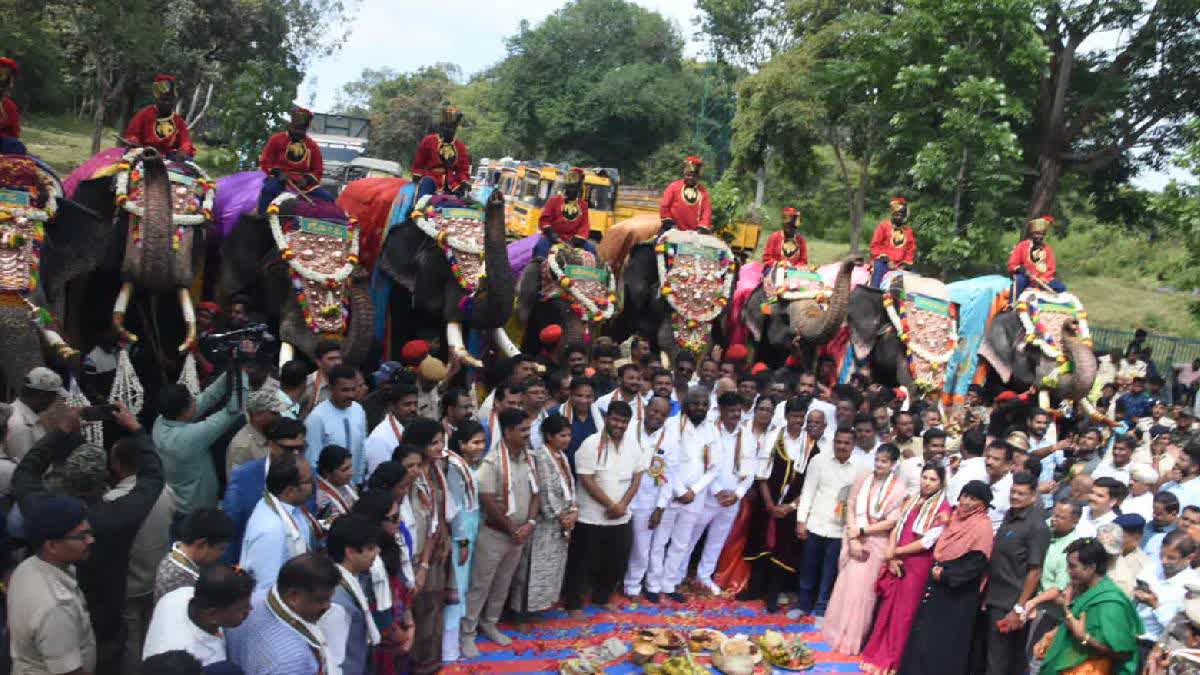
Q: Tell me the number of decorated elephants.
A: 9